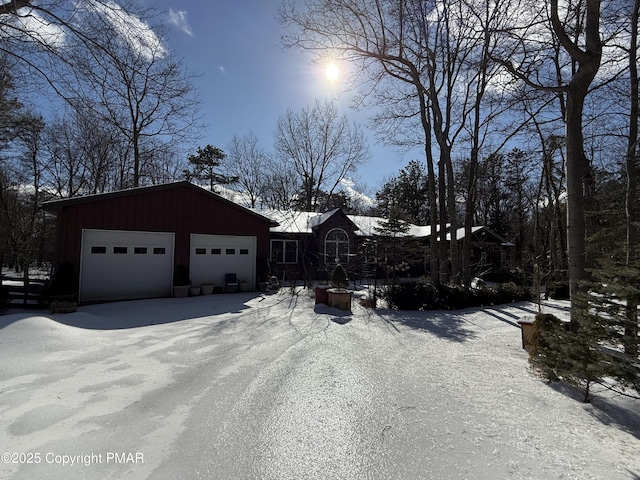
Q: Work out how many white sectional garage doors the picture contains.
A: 2